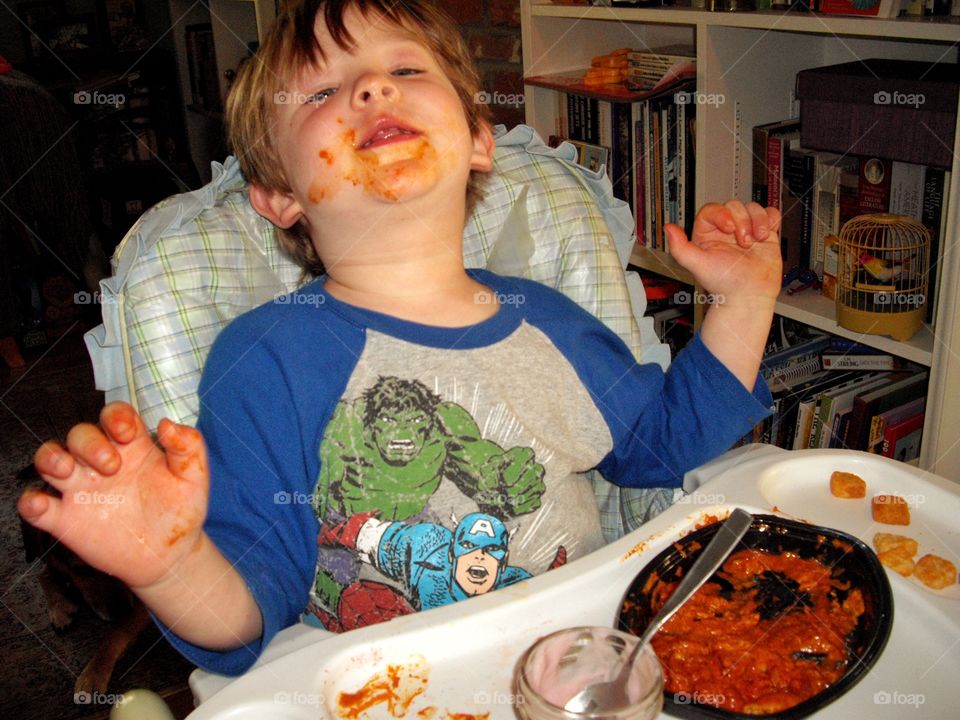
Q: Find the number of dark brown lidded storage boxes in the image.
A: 1